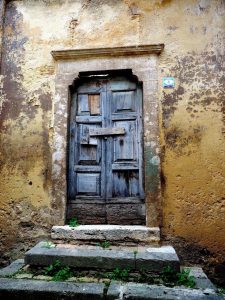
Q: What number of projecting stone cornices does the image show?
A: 1